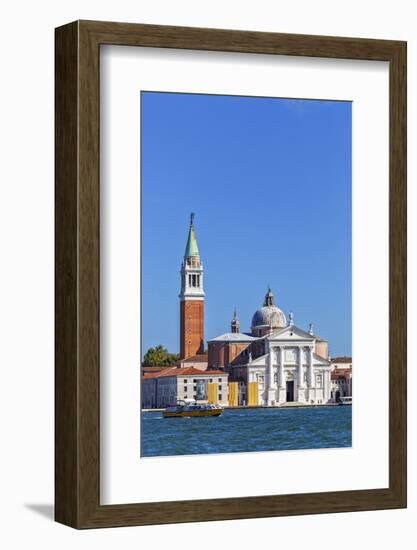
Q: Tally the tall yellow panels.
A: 3